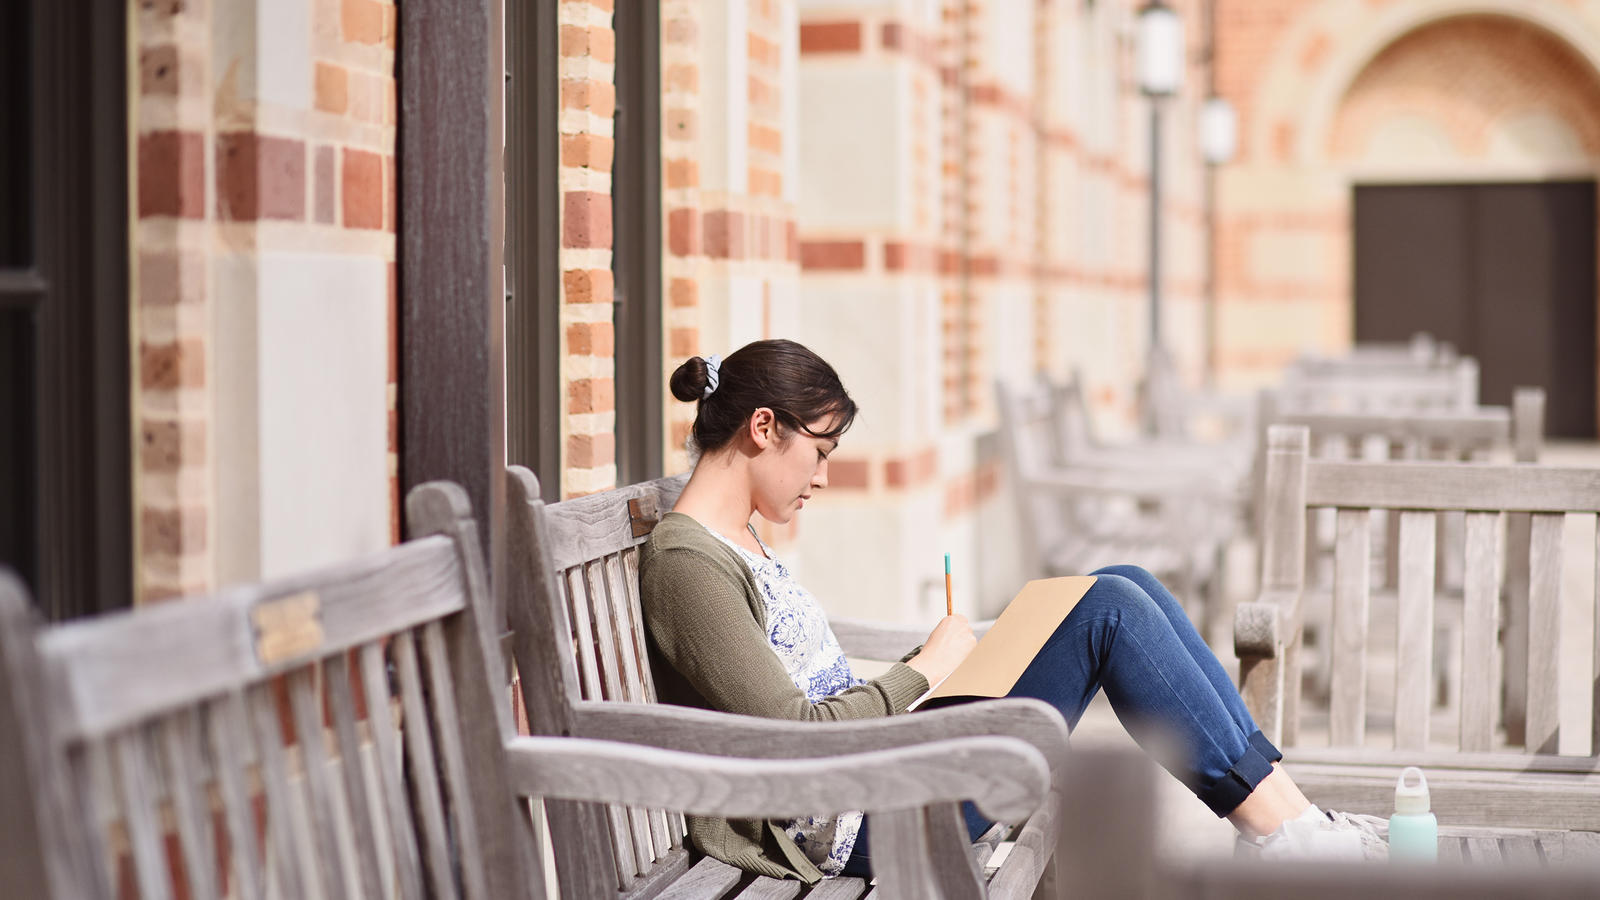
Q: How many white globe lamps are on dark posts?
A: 2